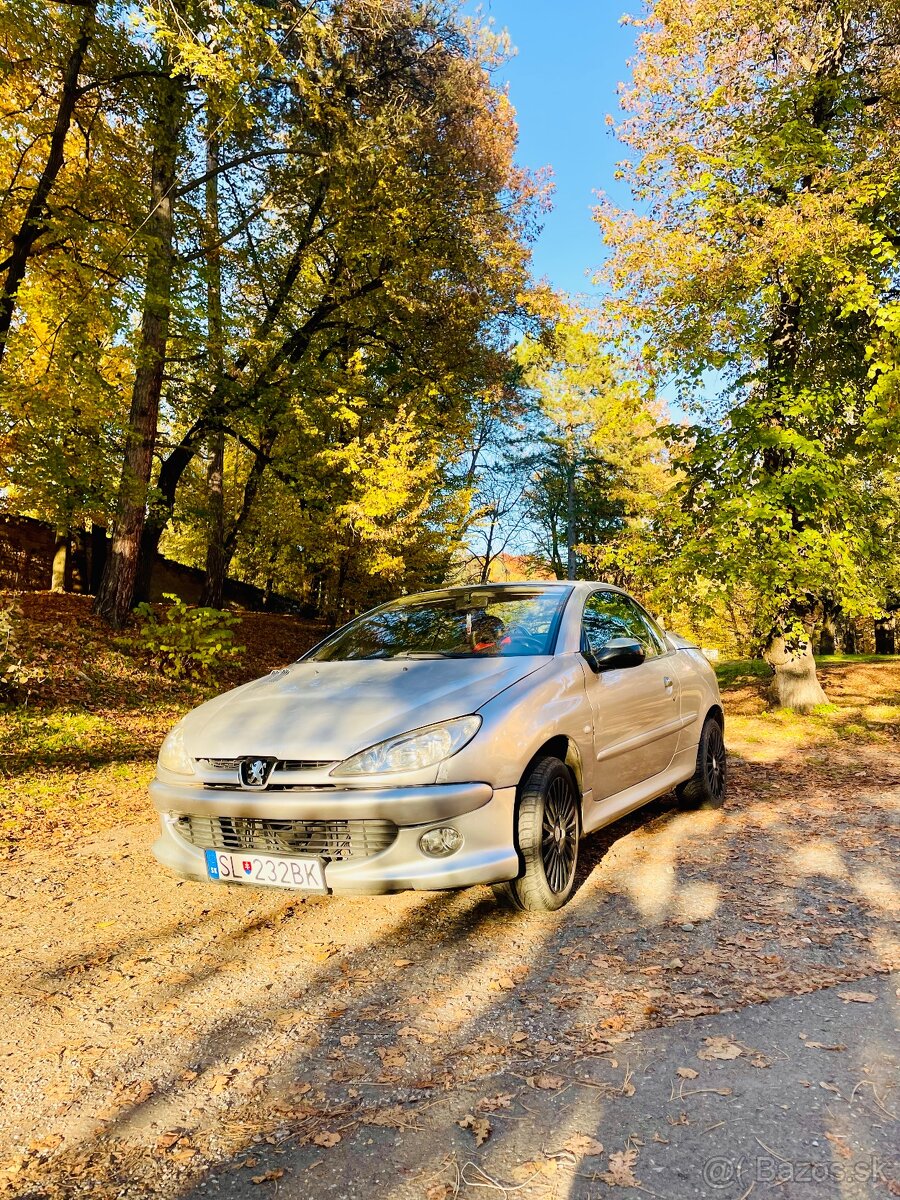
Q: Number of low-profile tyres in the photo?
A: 2